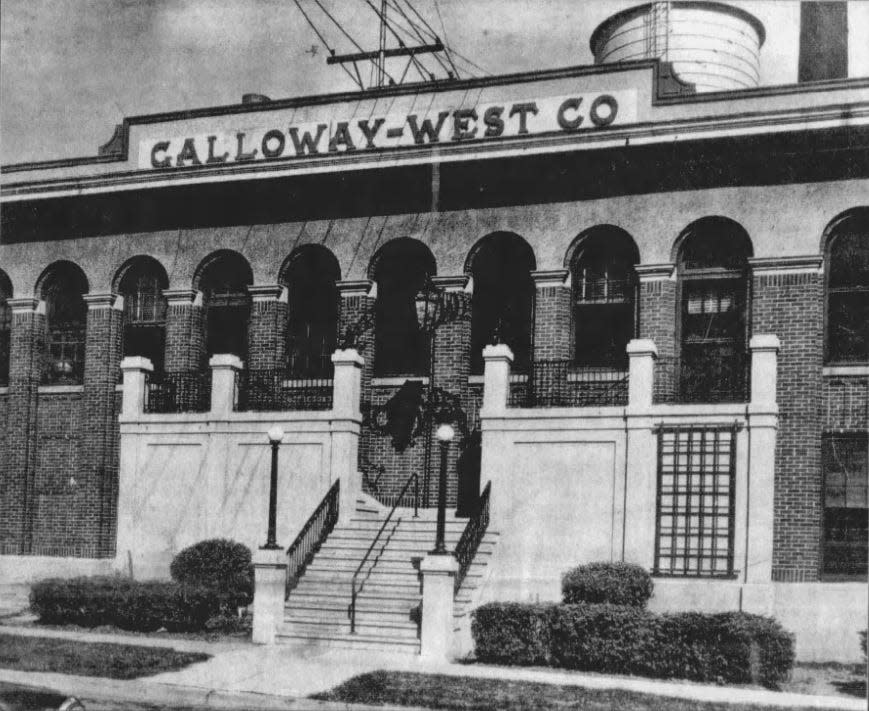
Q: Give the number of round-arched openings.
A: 10